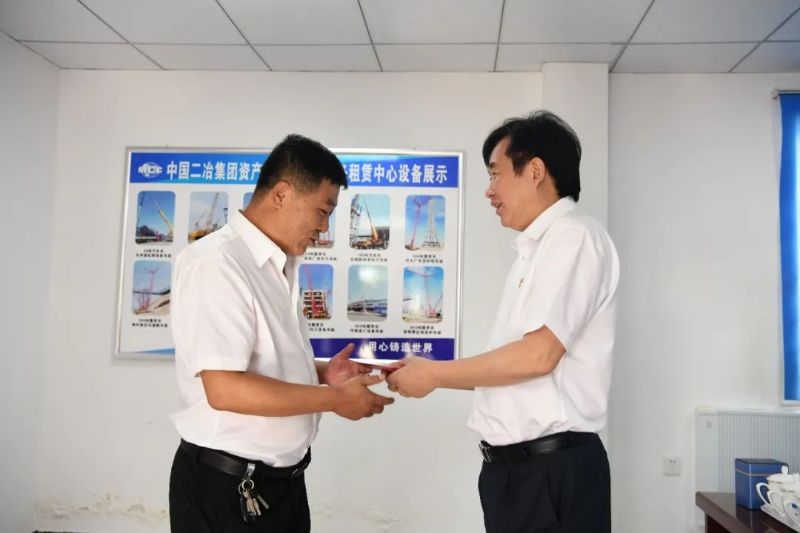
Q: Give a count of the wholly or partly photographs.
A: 10